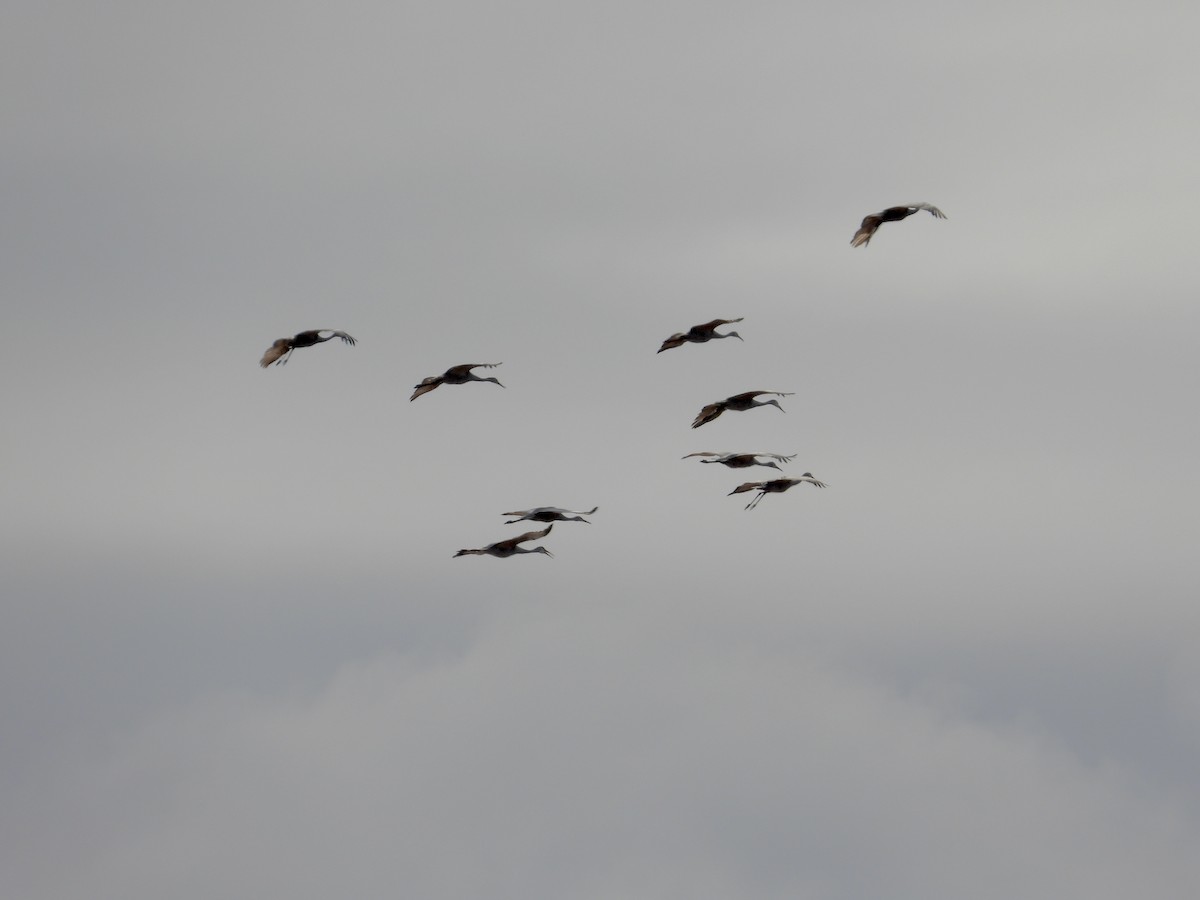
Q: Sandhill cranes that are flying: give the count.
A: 9